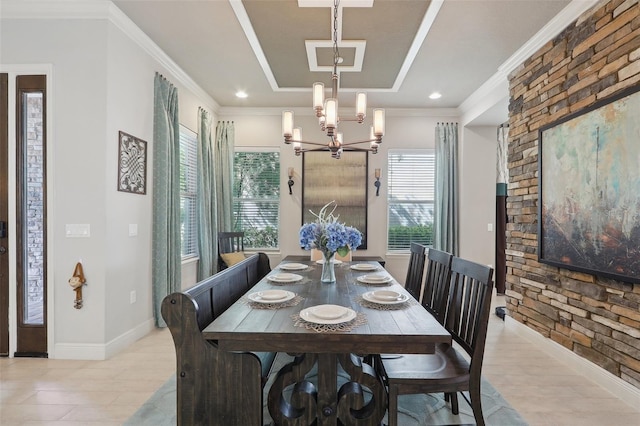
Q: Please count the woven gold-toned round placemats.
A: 8